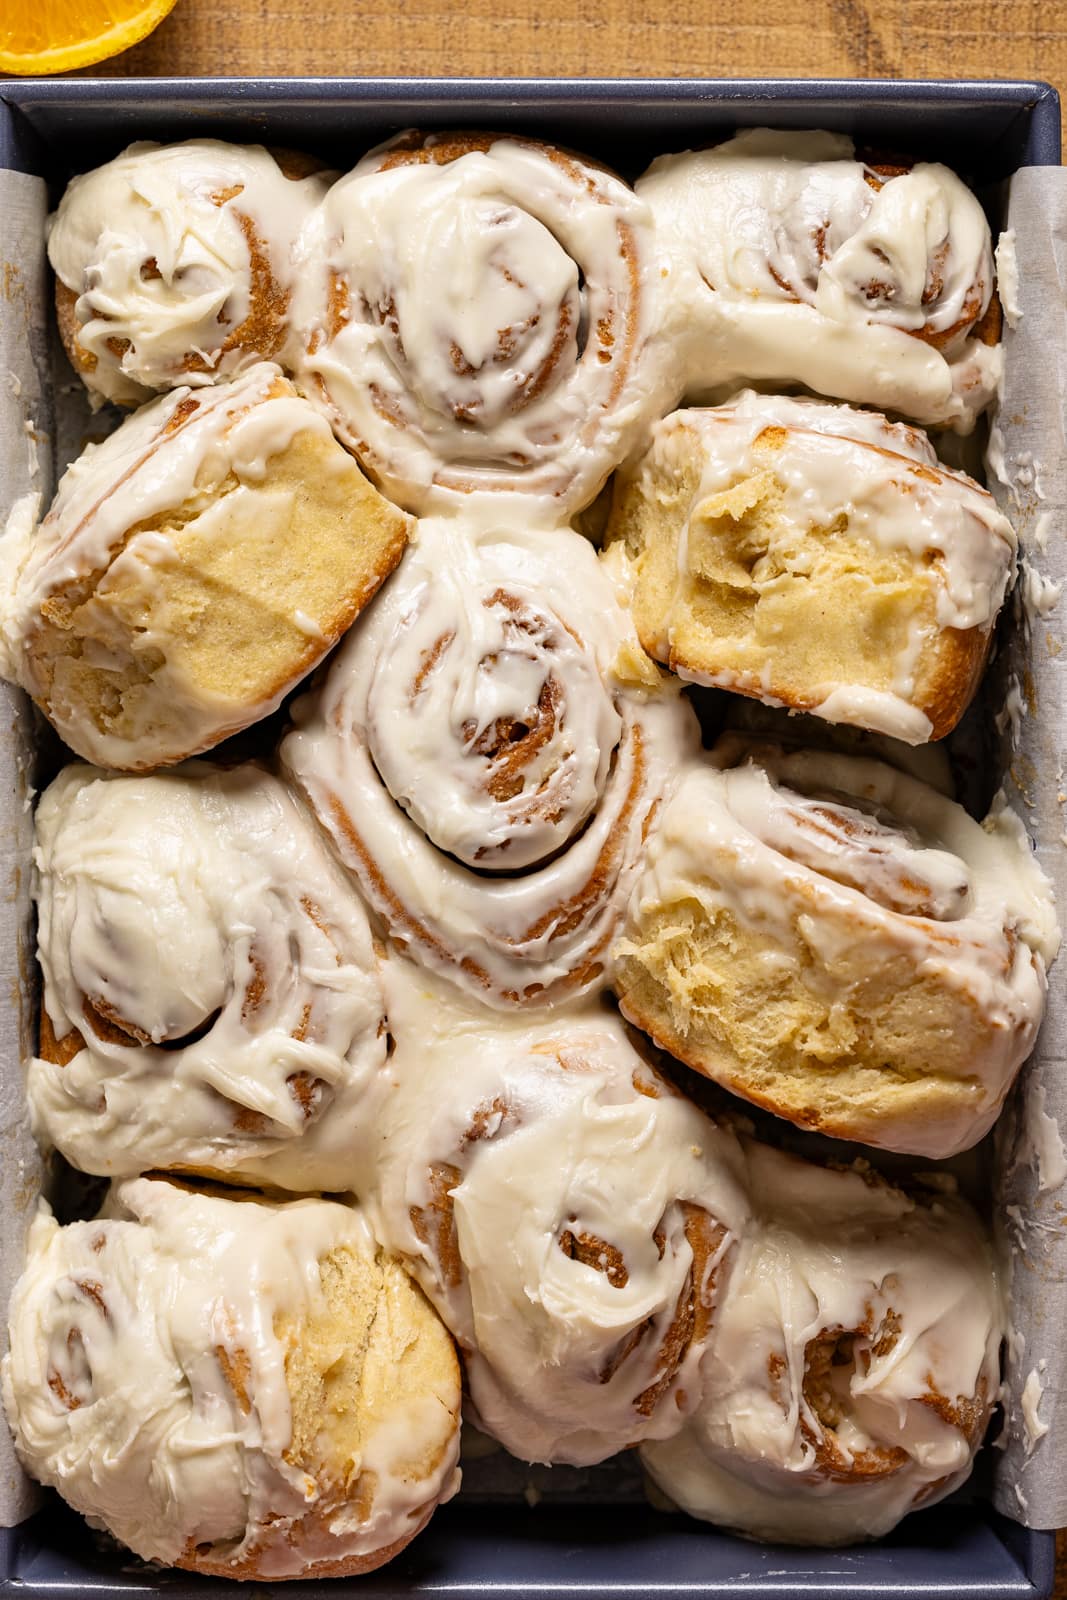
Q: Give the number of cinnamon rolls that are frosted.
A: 11